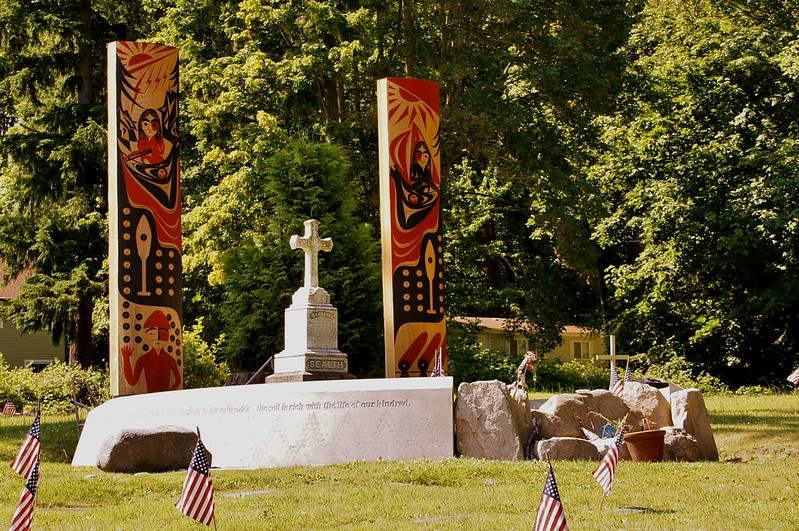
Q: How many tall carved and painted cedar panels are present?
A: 2